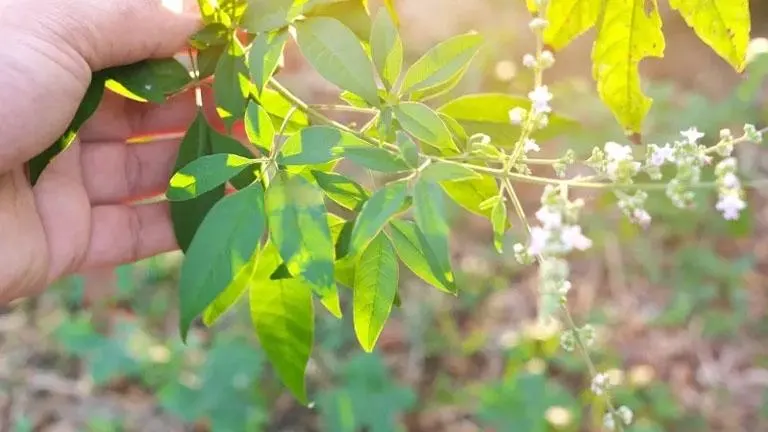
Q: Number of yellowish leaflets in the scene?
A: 3